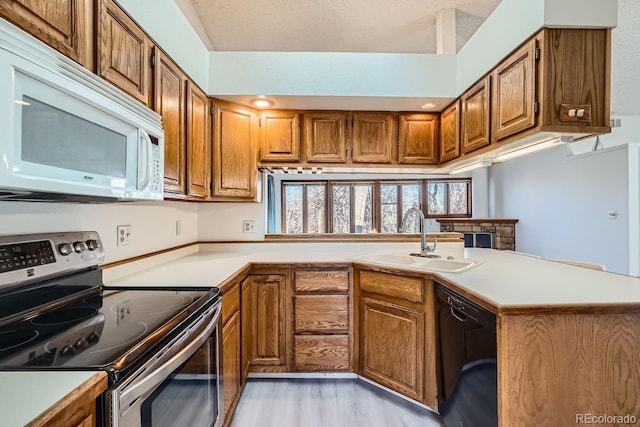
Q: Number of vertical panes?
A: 8